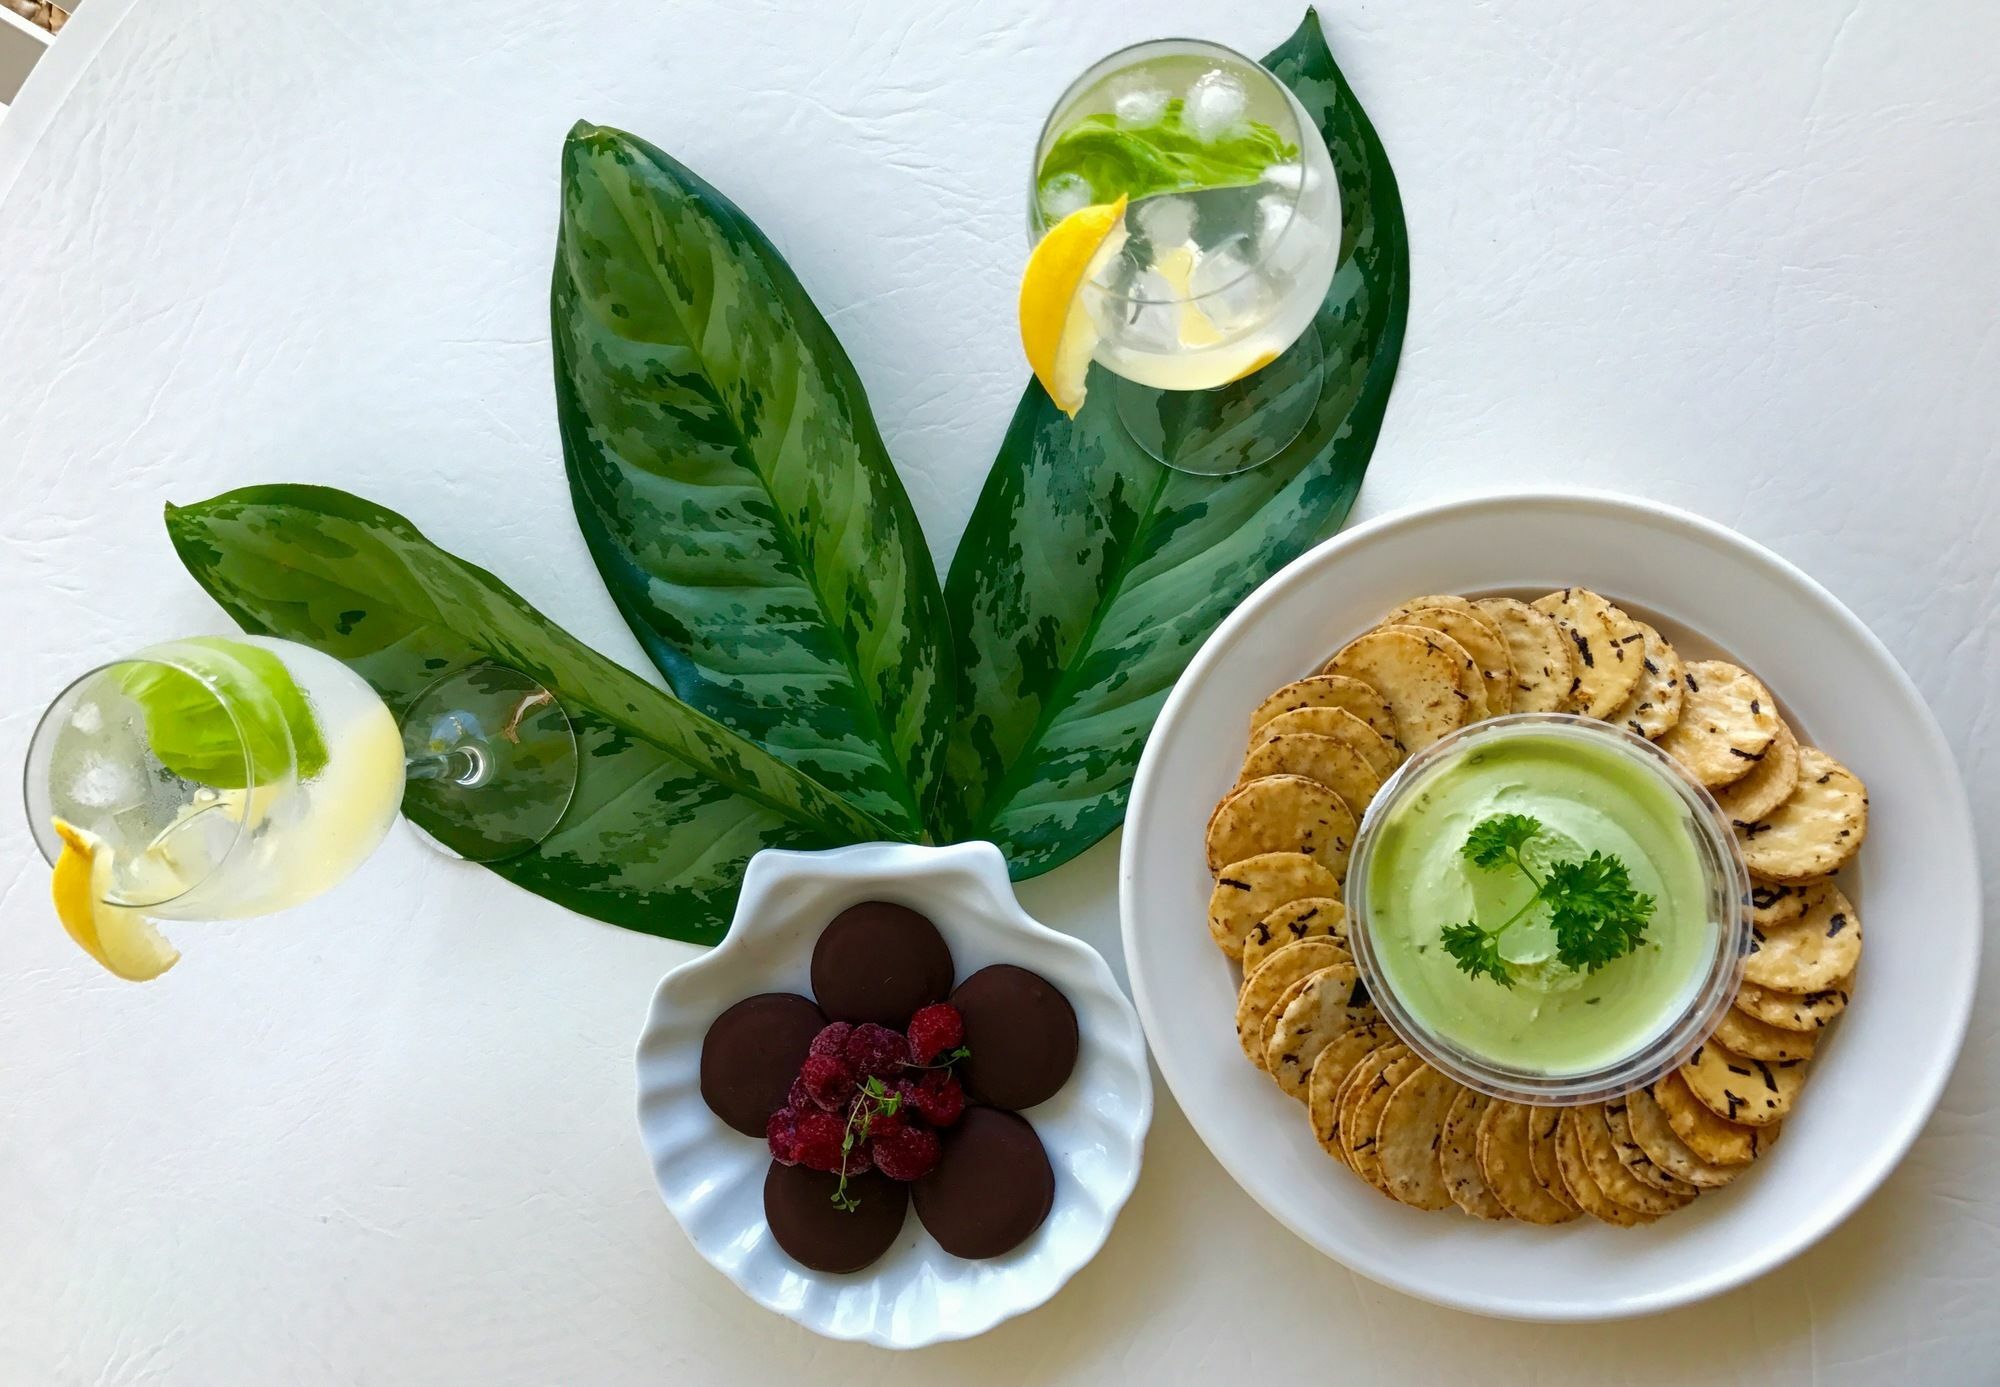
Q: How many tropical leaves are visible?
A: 3